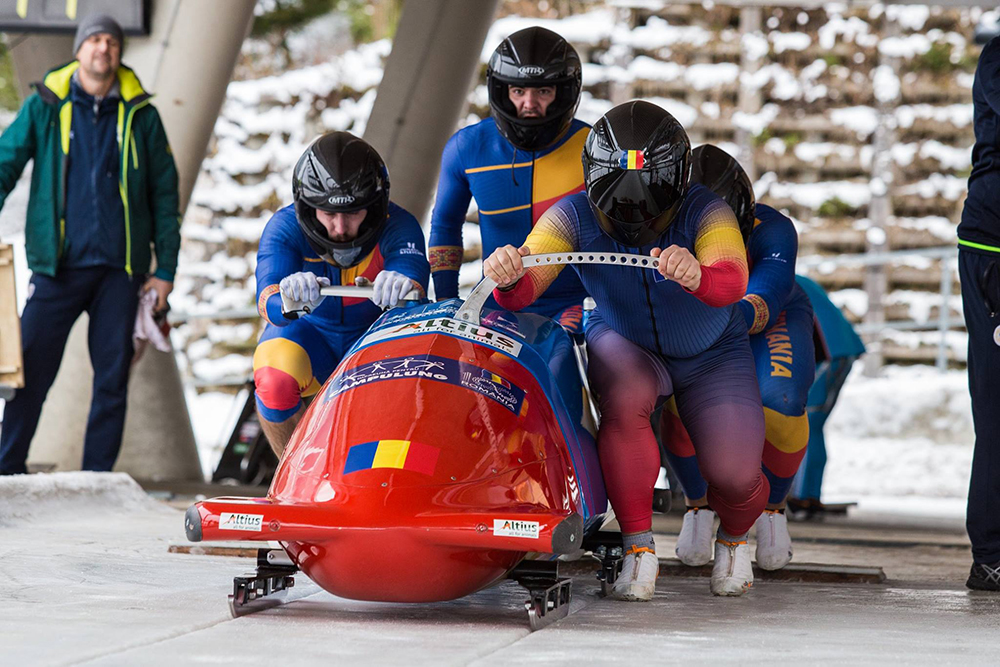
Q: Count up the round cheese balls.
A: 0